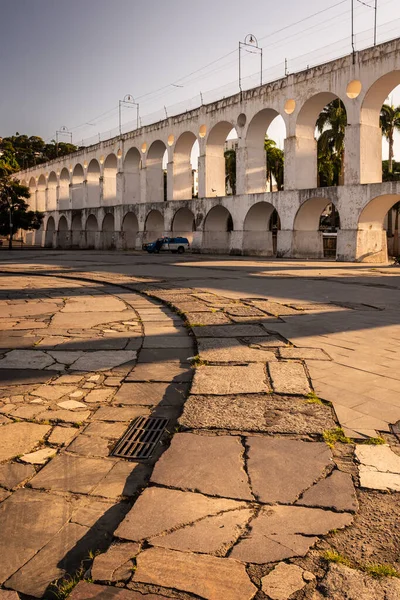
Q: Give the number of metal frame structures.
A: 4